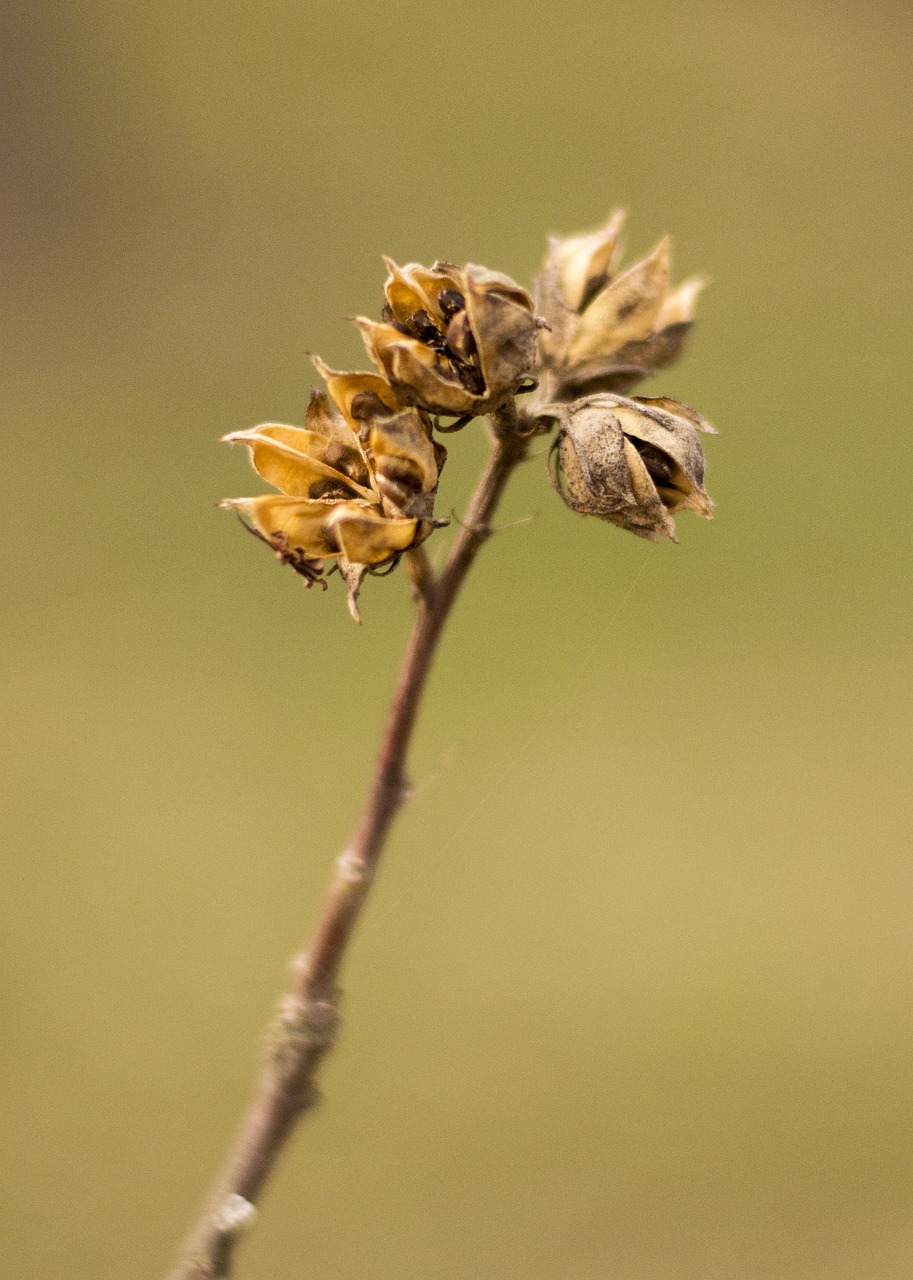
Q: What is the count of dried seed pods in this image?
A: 4